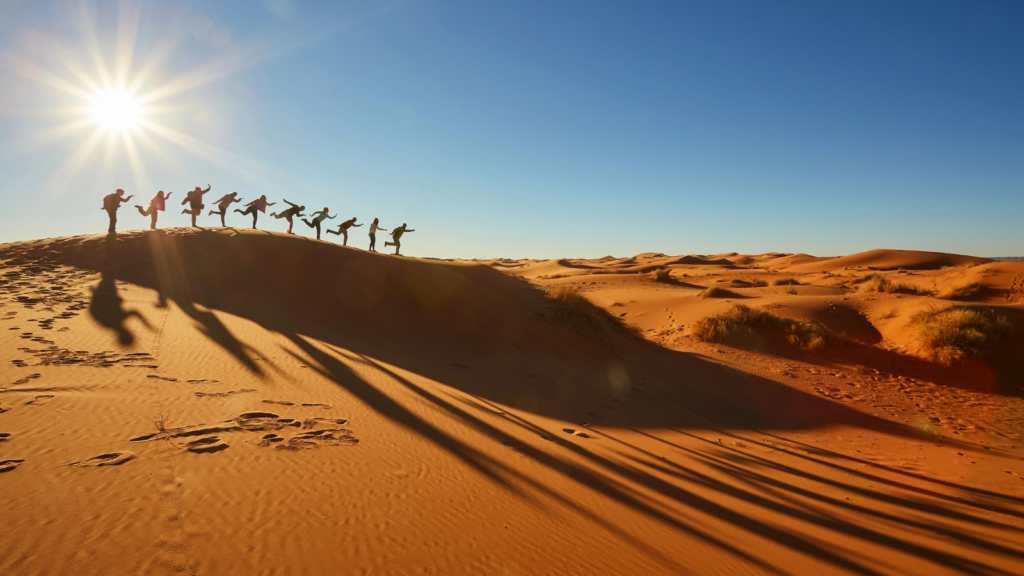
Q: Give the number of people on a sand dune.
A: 10